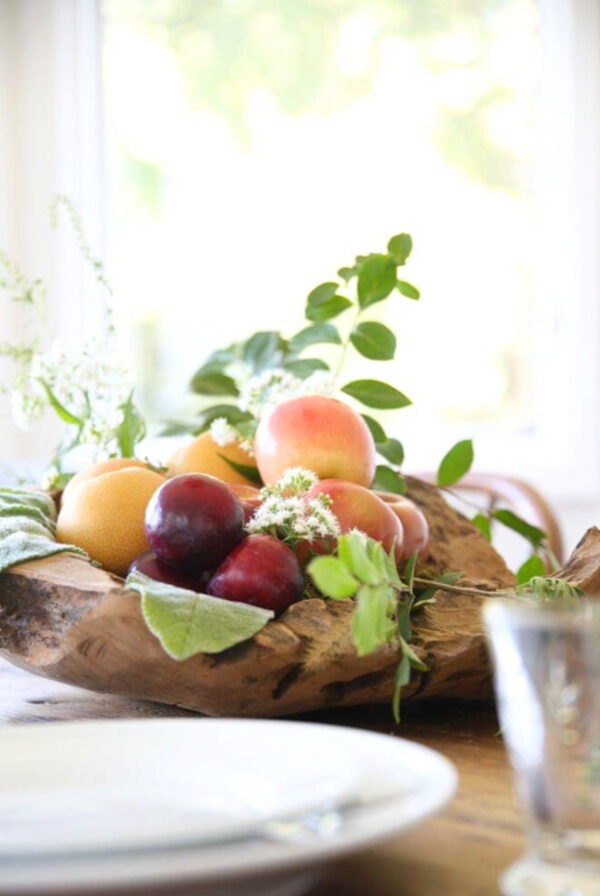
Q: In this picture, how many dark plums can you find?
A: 3